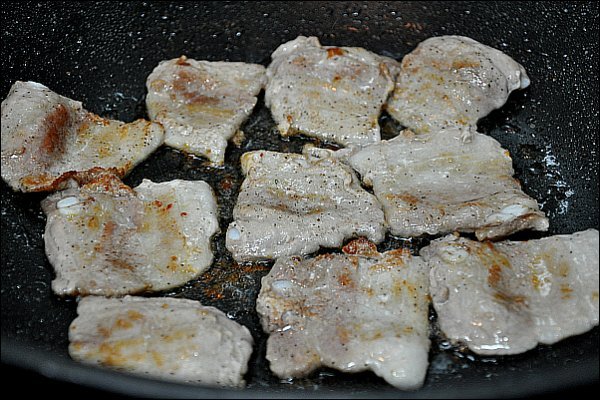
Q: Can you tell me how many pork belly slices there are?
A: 10